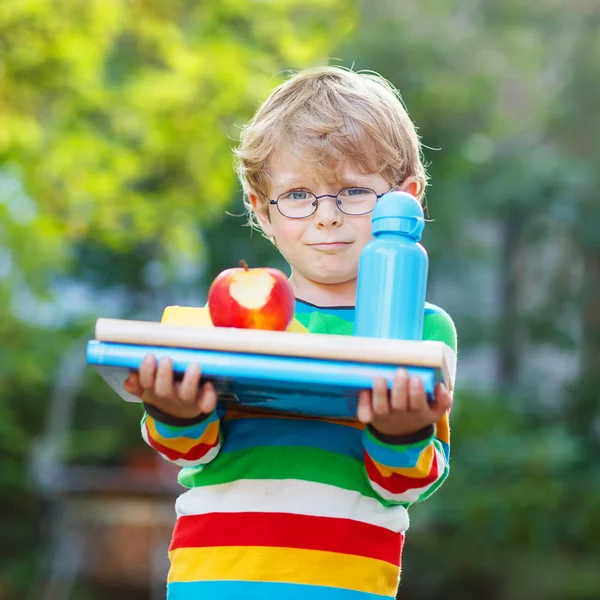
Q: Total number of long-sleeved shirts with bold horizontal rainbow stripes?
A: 1